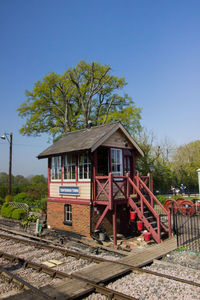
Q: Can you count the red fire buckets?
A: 3